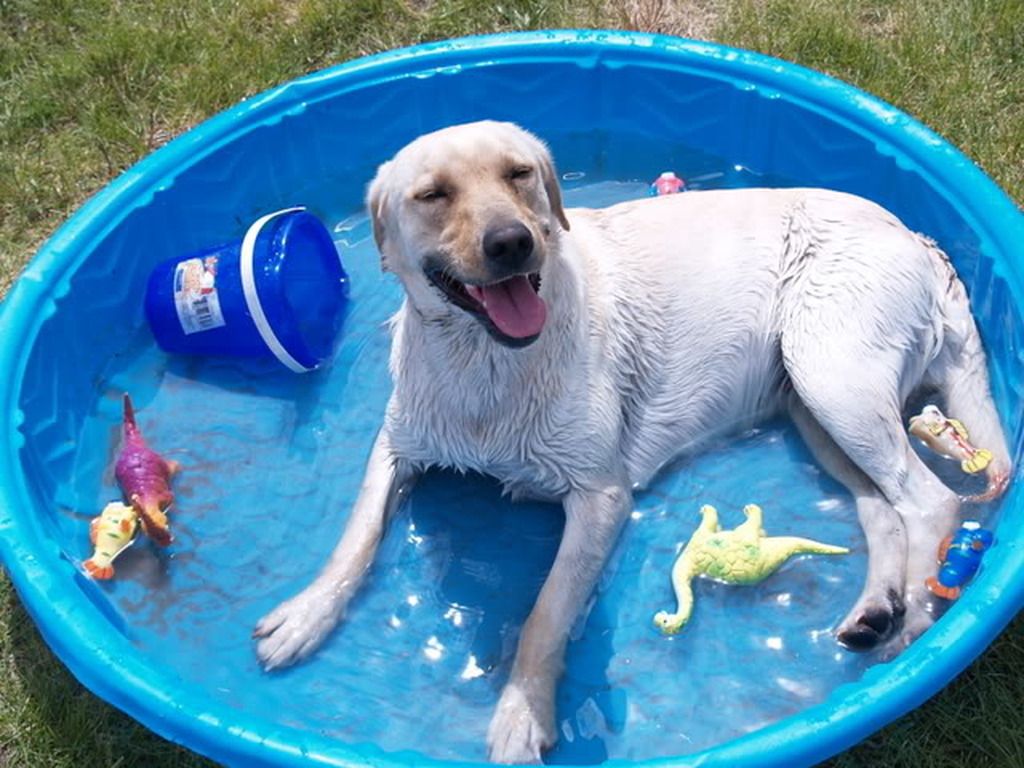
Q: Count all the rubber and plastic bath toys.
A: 6